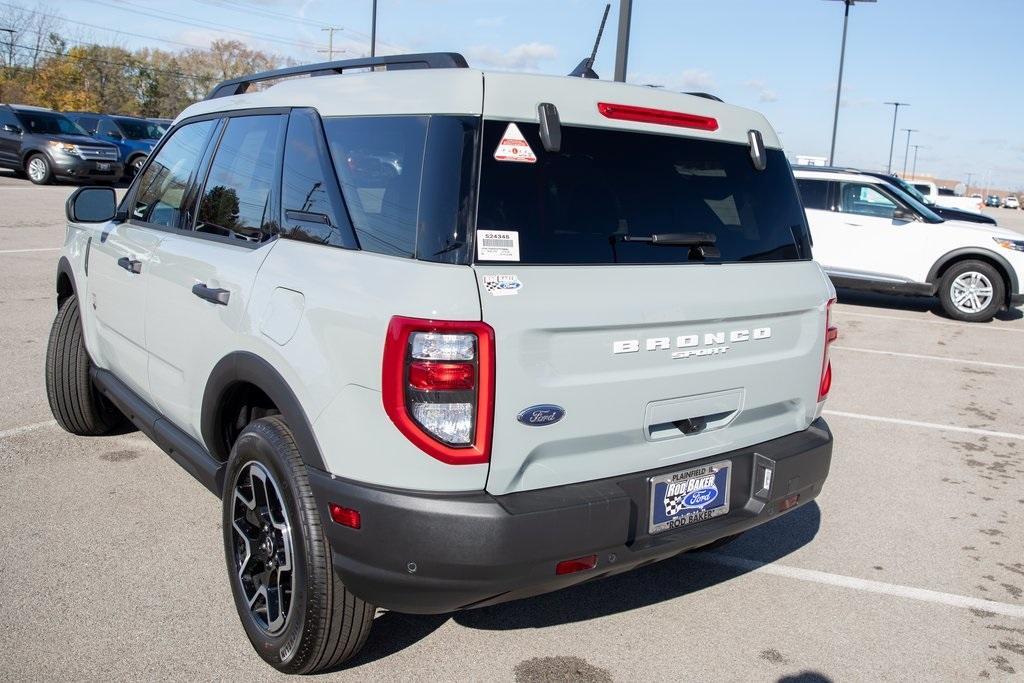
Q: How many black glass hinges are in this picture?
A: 2